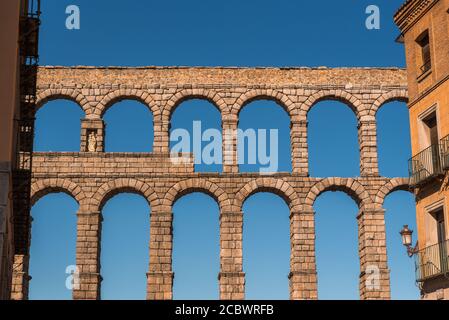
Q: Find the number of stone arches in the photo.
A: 12